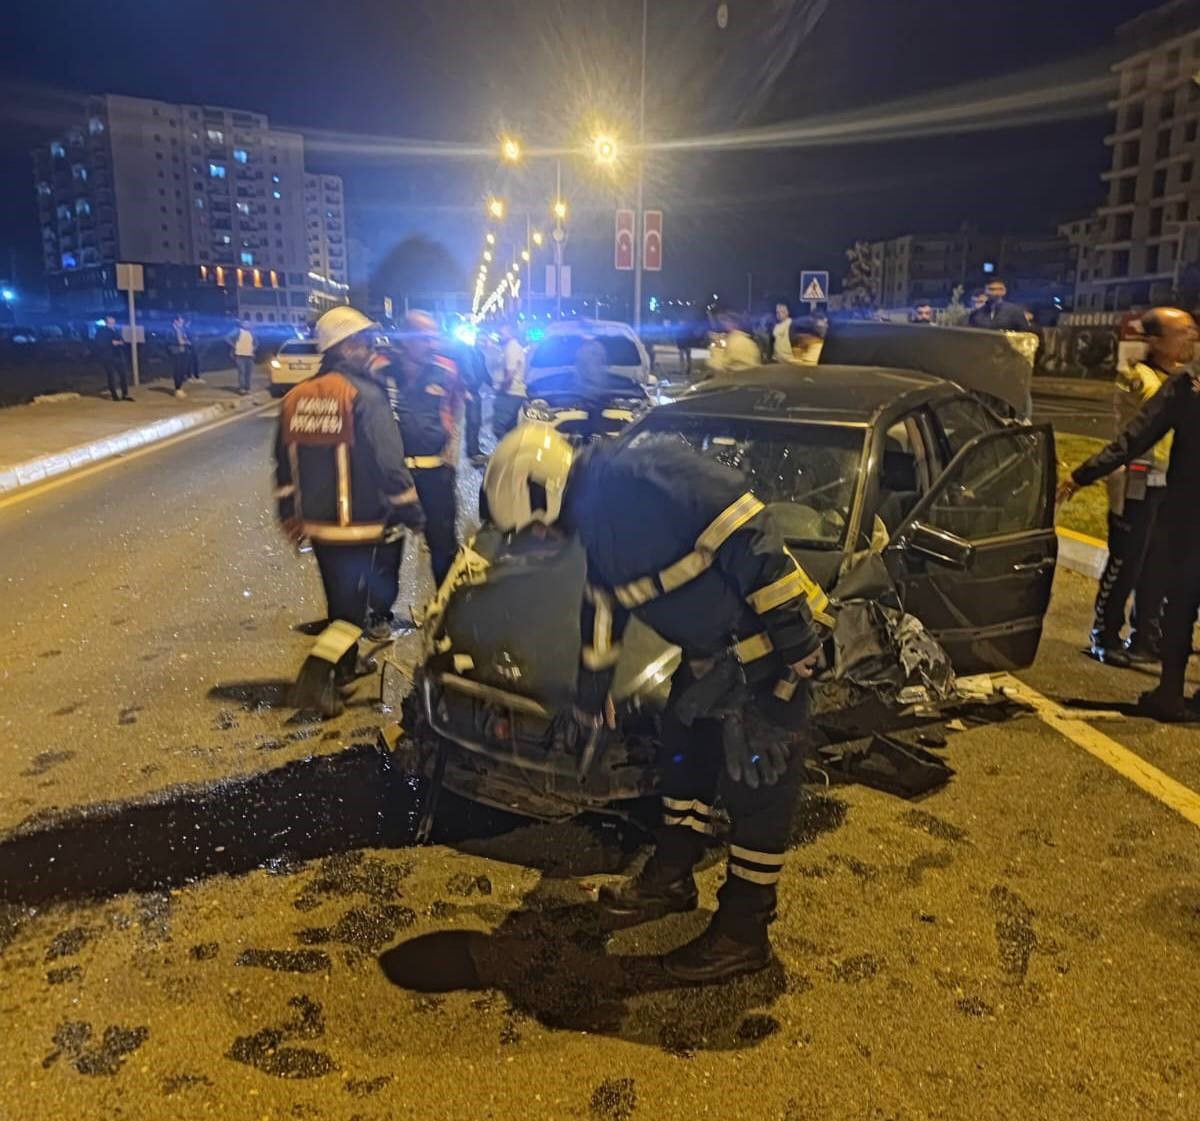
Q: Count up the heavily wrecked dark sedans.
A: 1